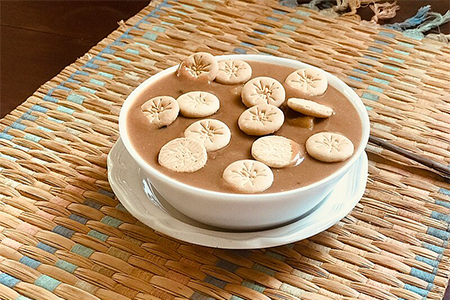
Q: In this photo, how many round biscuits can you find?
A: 13